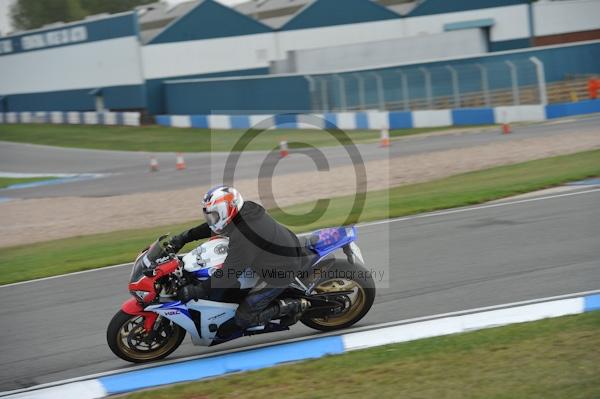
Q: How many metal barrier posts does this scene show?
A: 11